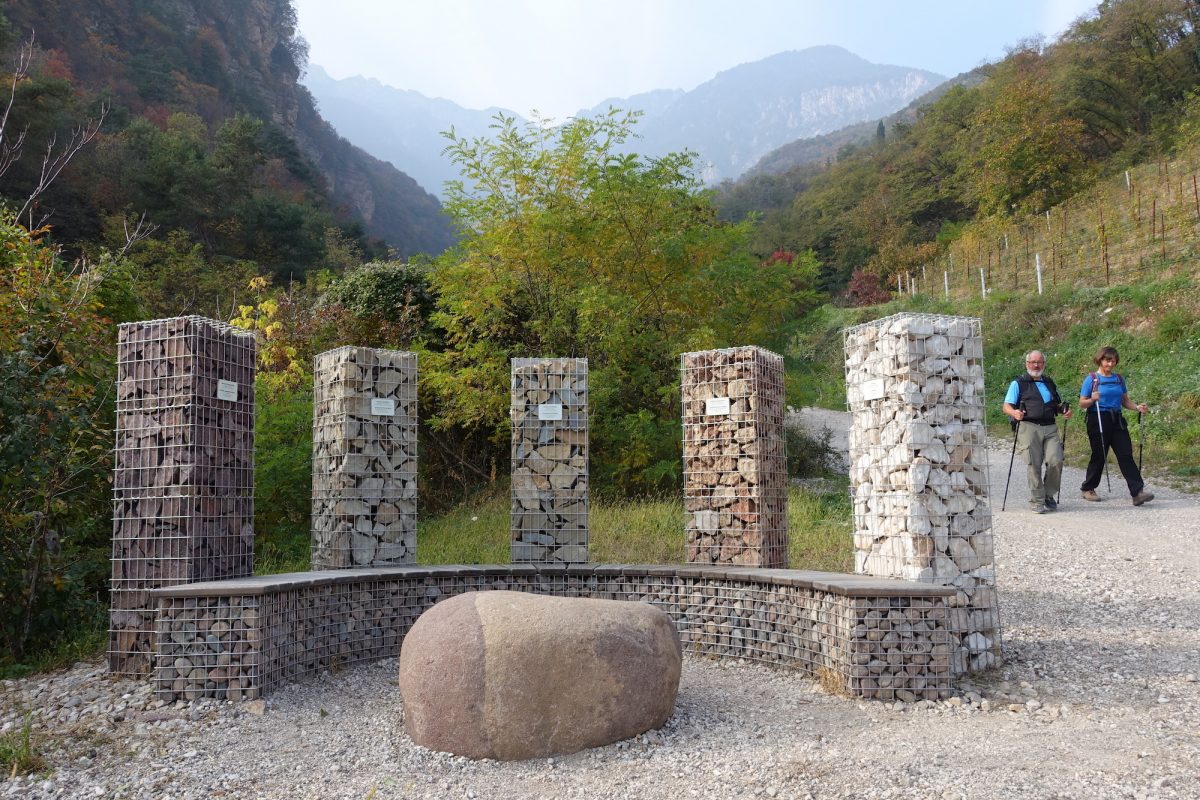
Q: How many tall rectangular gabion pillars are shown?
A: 5